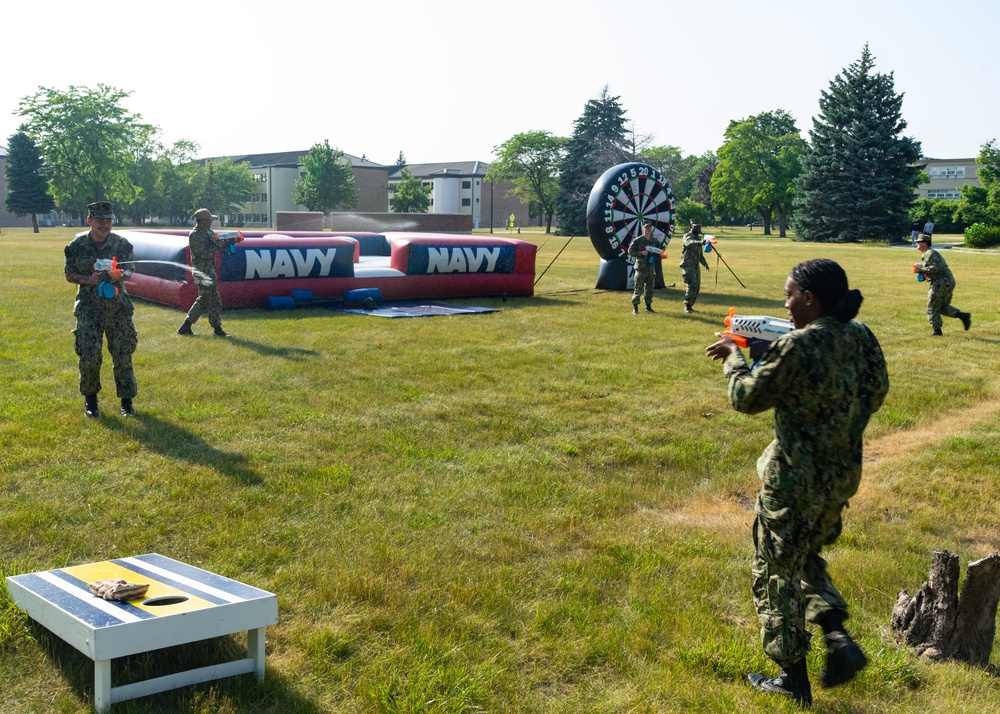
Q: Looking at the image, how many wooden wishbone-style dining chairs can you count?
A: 0